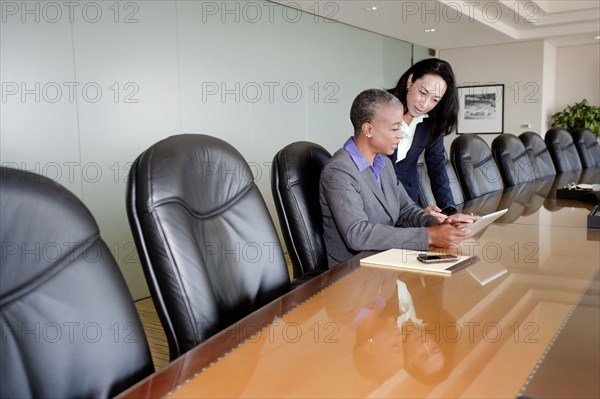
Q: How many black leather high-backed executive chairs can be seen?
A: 9